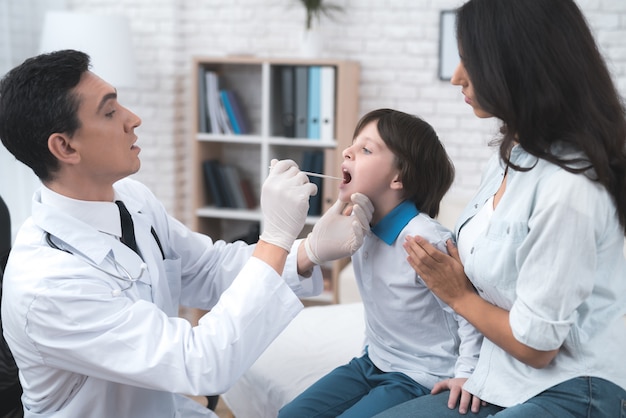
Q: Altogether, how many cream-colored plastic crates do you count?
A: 0